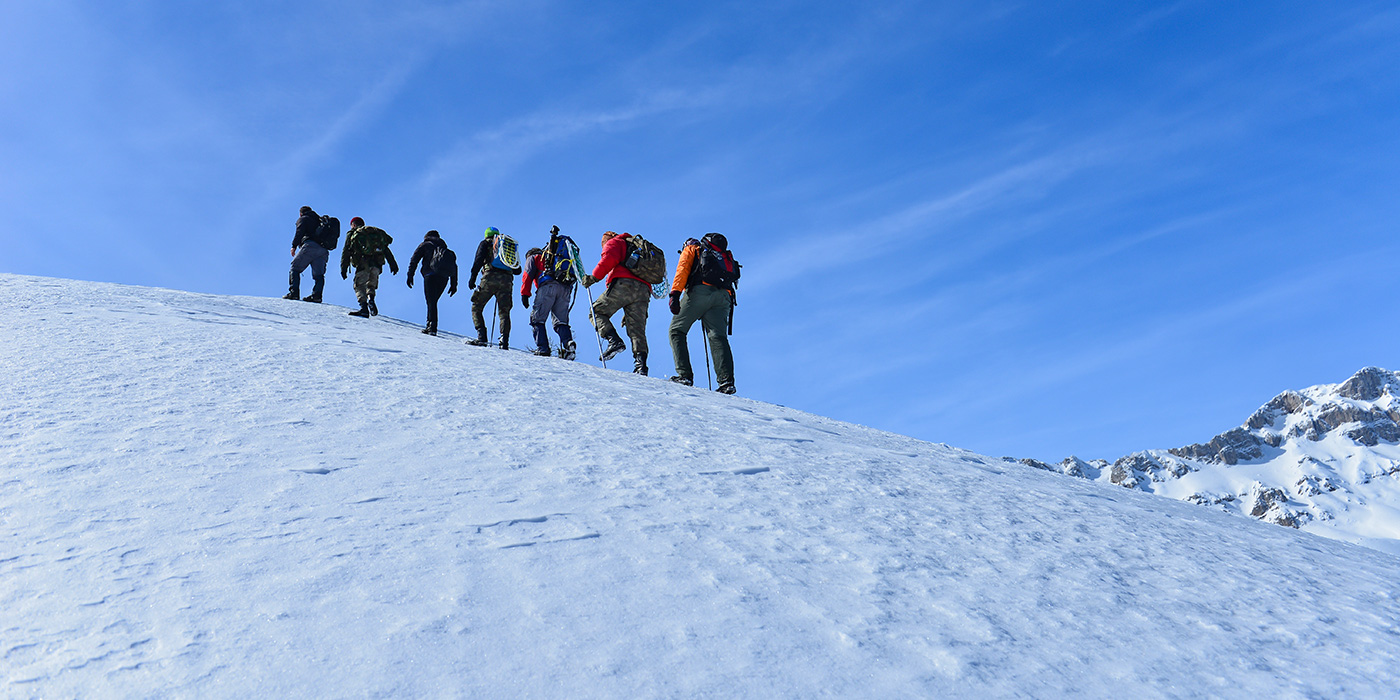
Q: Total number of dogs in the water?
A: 0